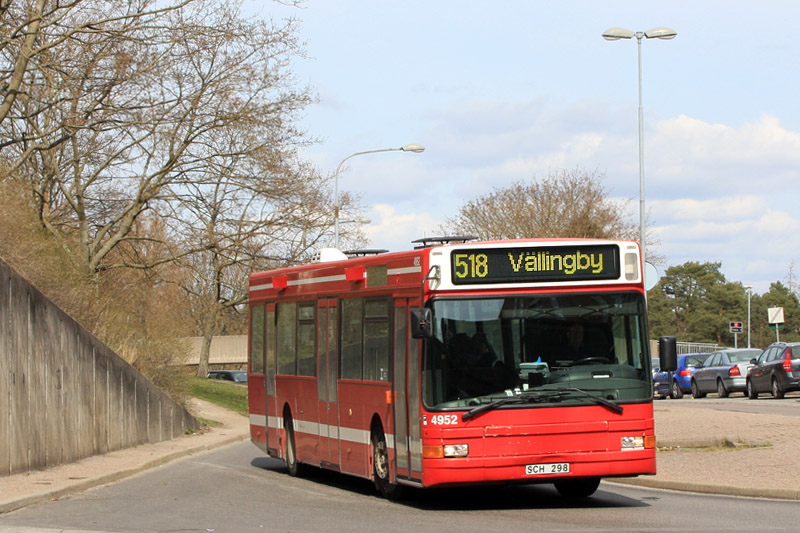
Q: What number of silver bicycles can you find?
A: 0